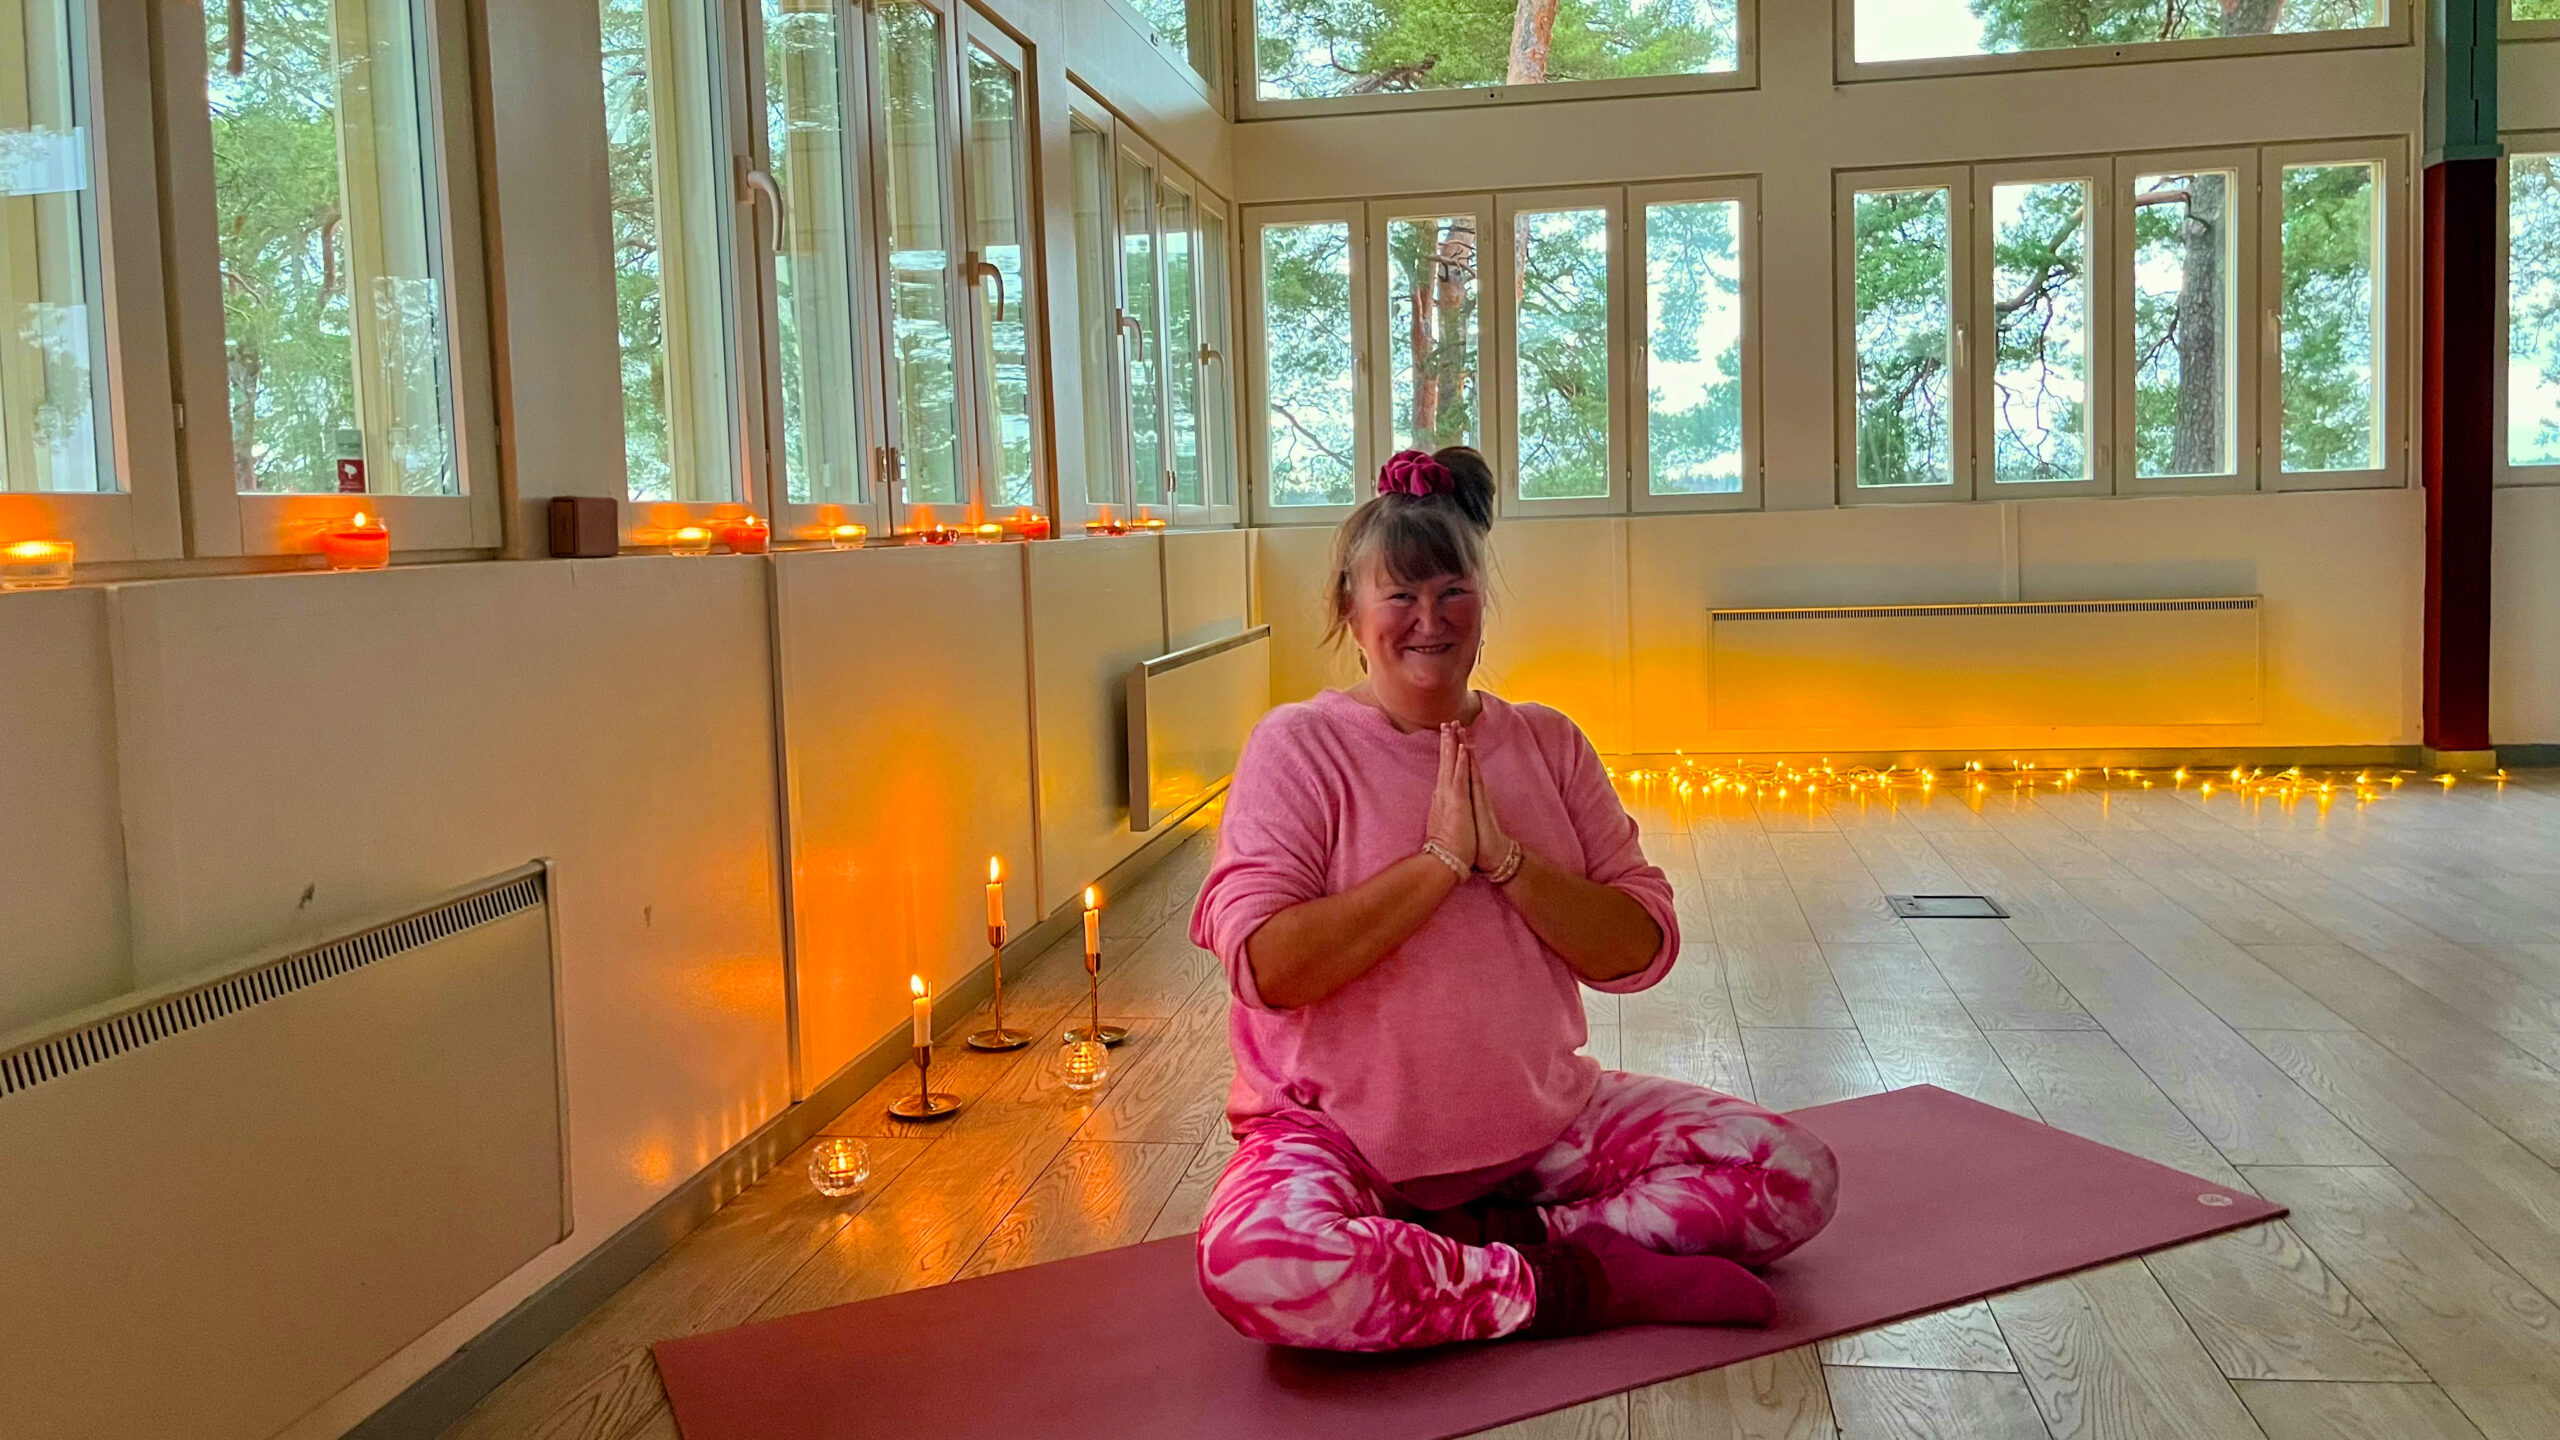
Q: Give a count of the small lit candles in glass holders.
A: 12